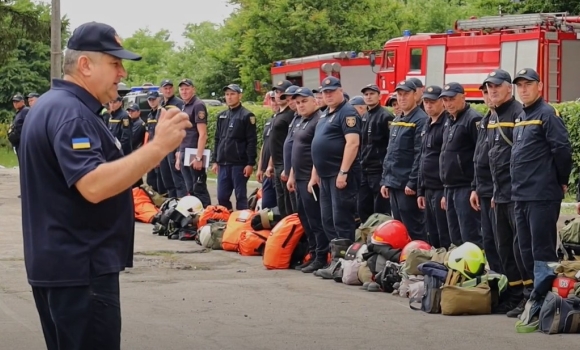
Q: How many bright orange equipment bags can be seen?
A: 5